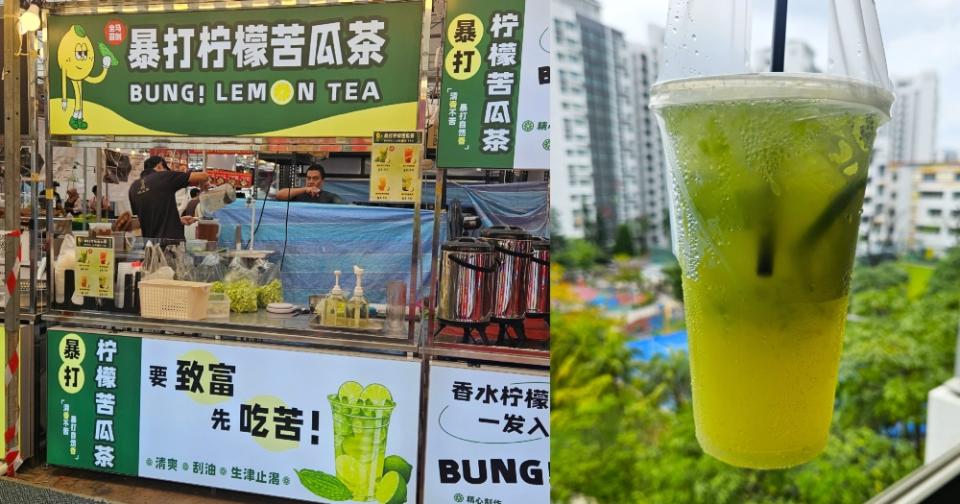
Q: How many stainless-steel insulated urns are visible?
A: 3